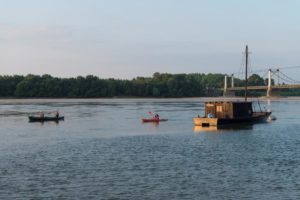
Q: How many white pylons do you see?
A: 4